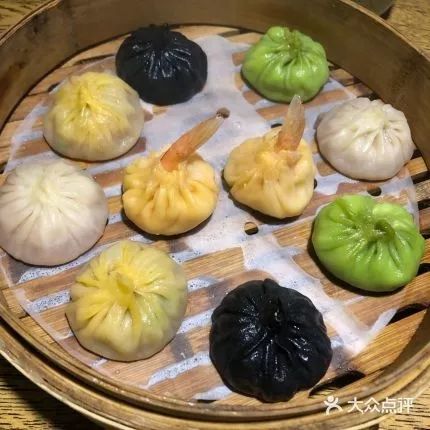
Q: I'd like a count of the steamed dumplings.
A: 10